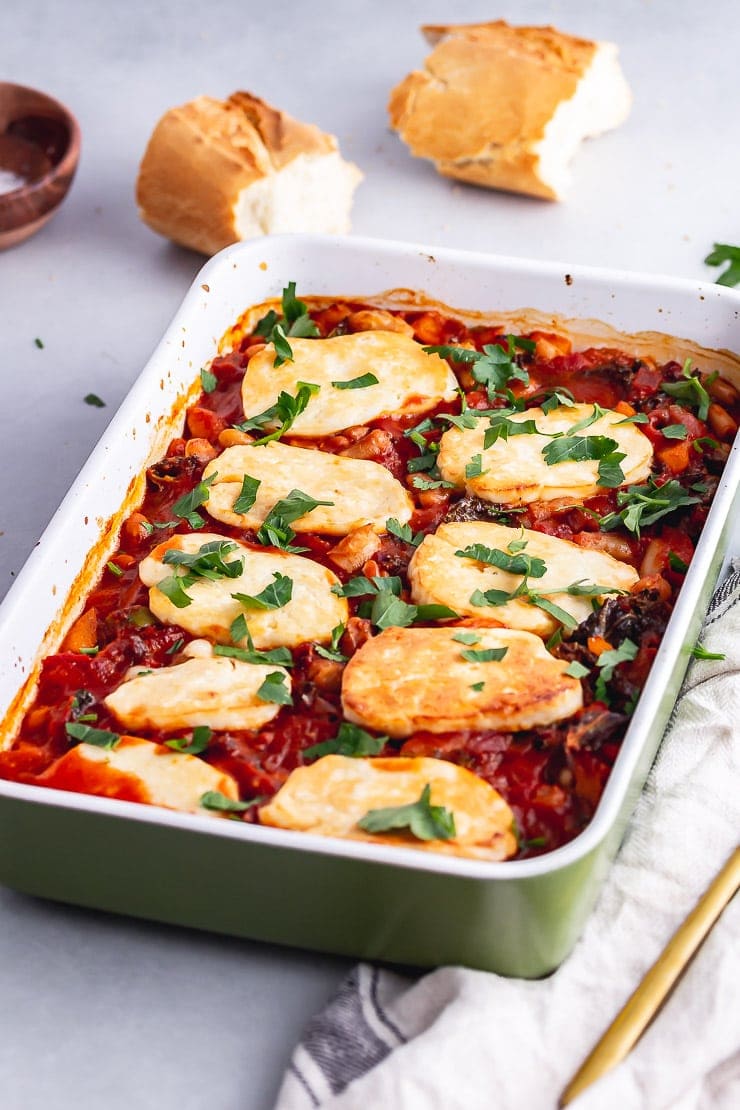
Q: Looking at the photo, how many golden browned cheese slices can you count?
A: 9